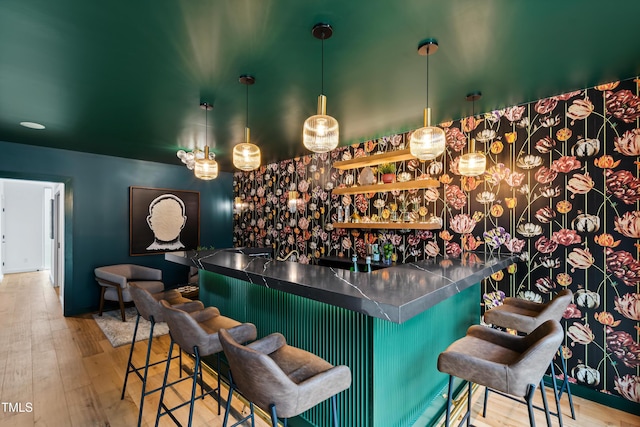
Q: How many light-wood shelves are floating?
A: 3